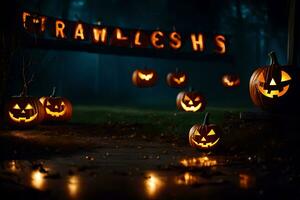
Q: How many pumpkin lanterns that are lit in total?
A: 8